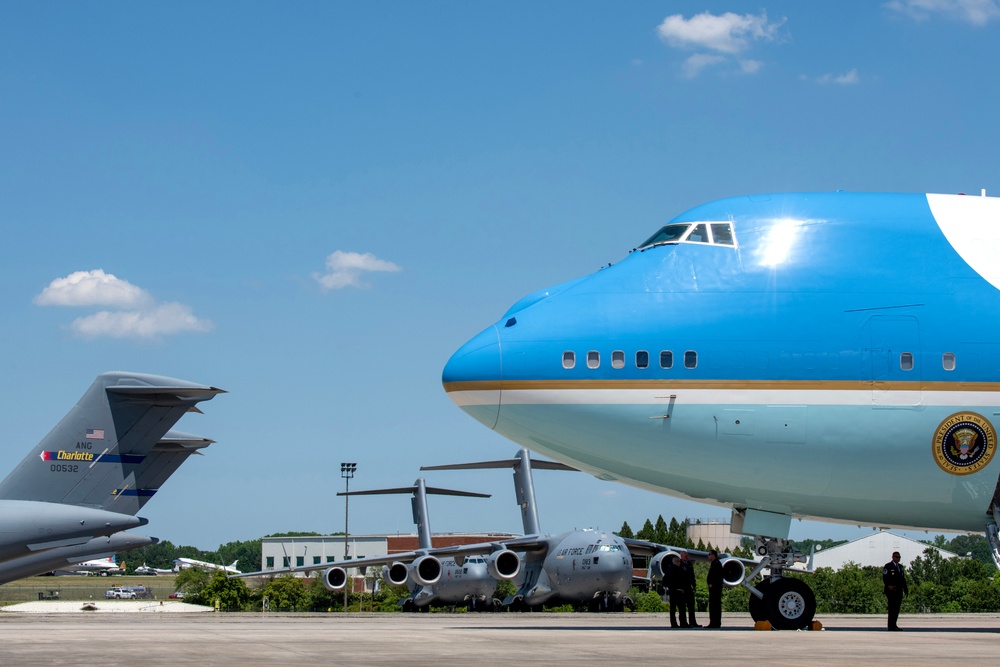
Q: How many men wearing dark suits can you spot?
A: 4